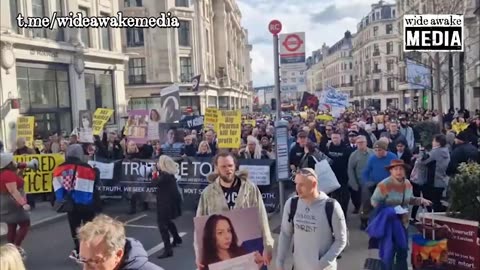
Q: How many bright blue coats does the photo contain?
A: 1